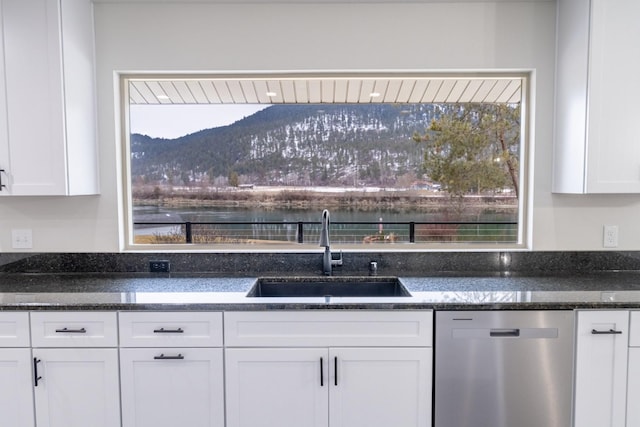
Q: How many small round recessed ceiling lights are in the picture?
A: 3